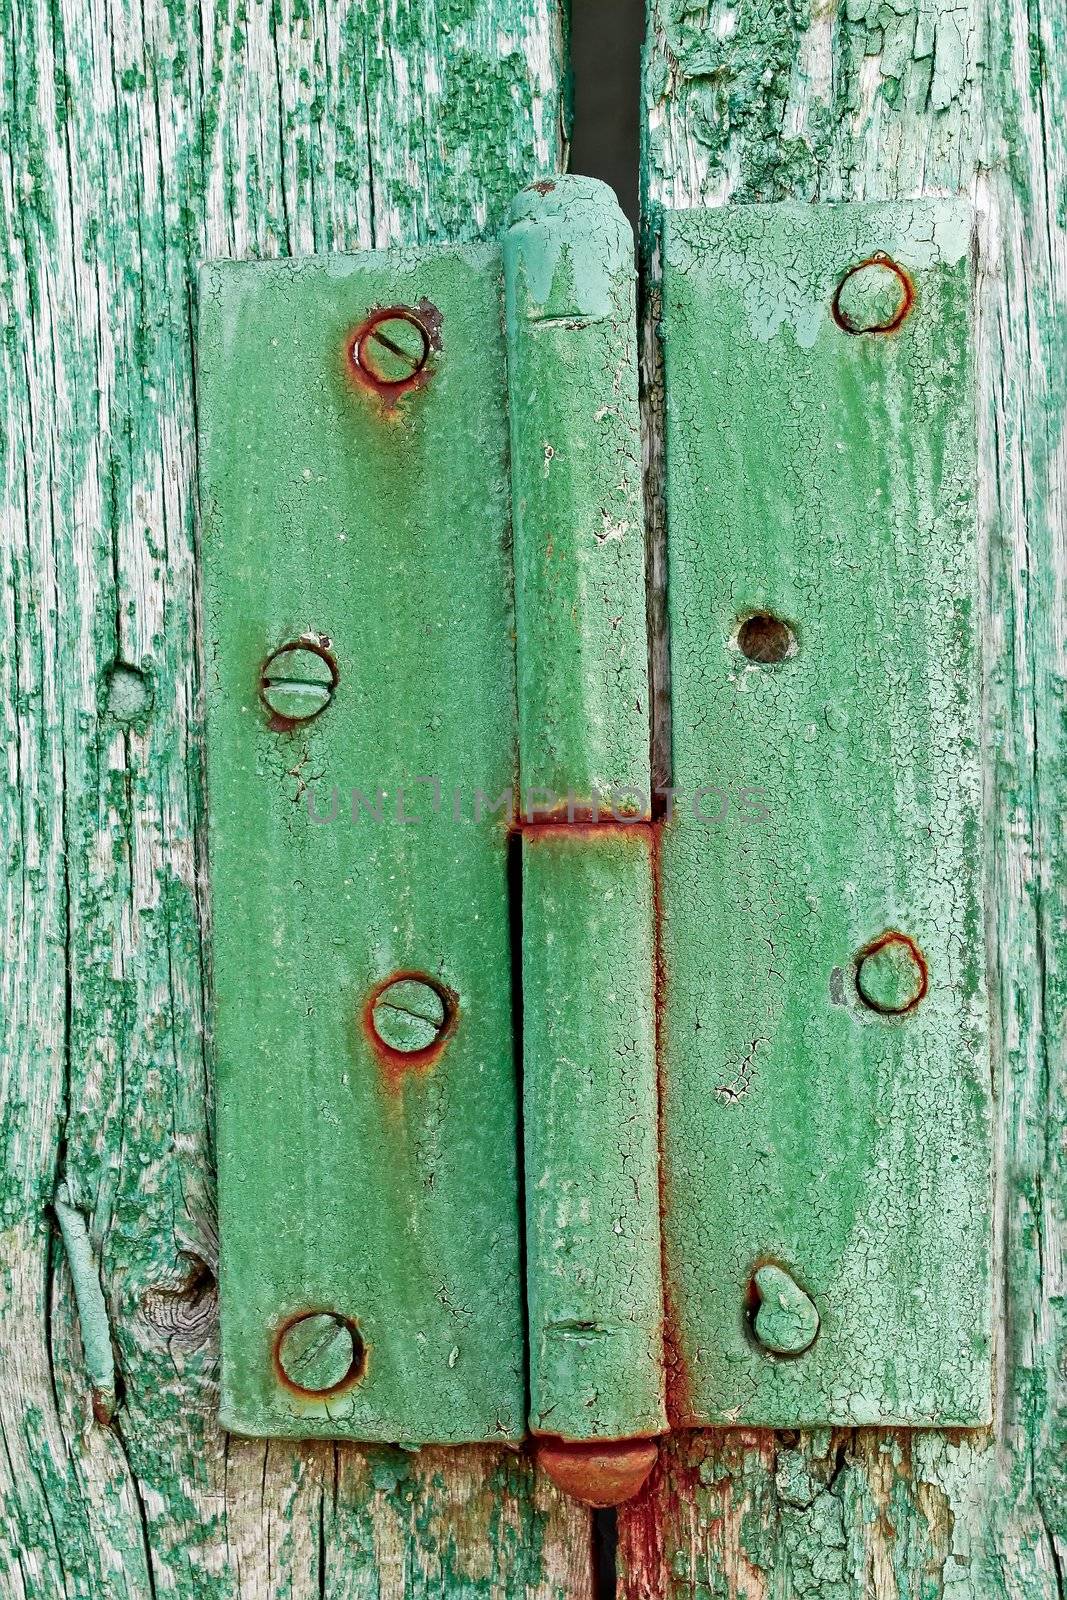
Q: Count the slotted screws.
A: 4